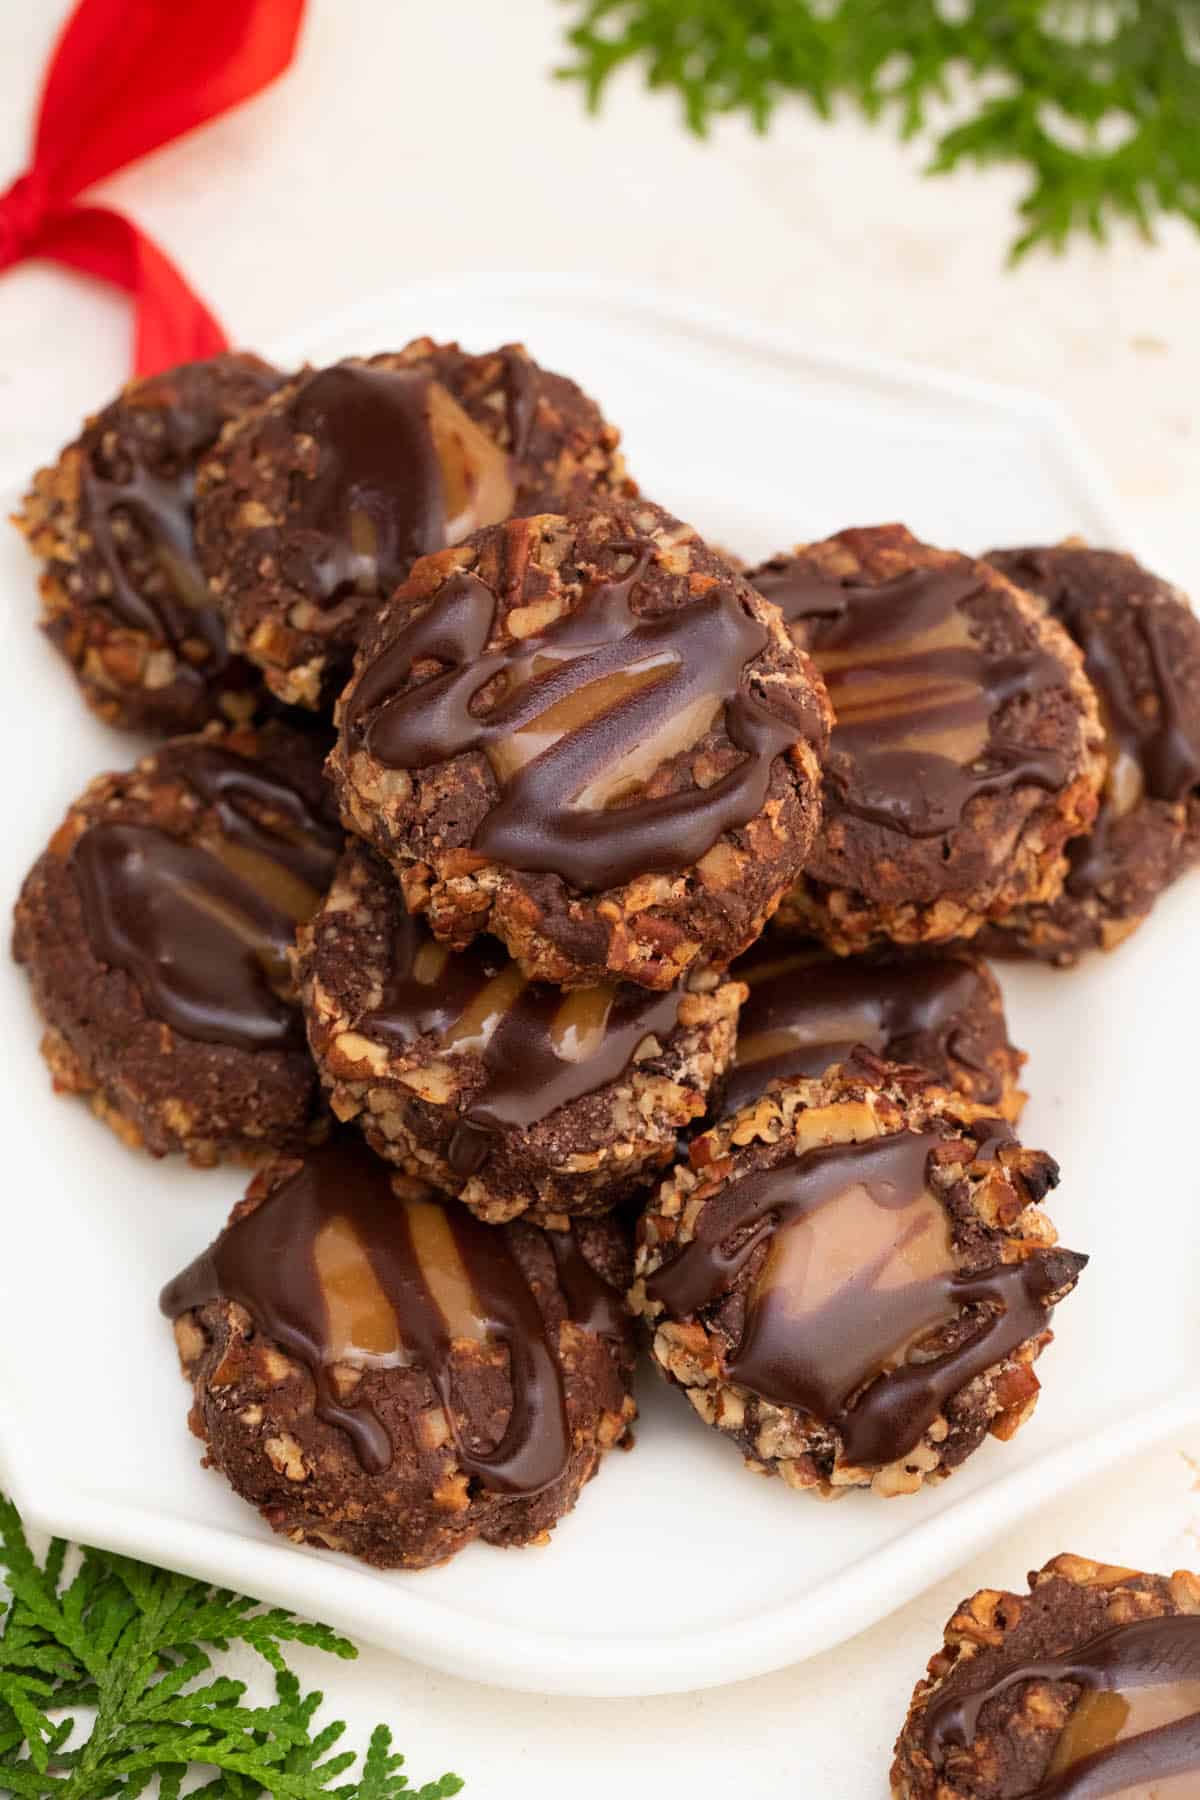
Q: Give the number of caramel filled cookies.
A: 11